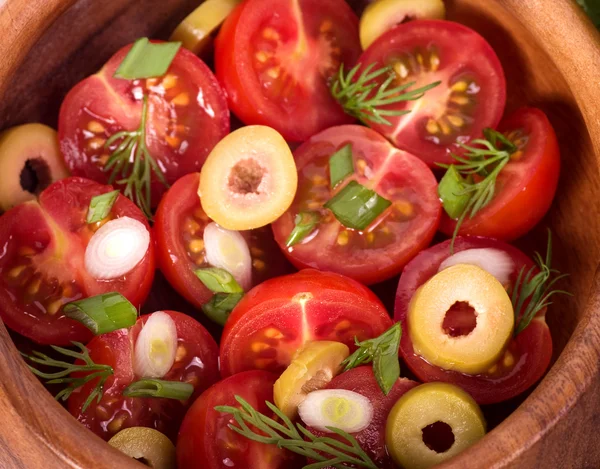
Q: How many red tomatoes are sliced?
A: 12